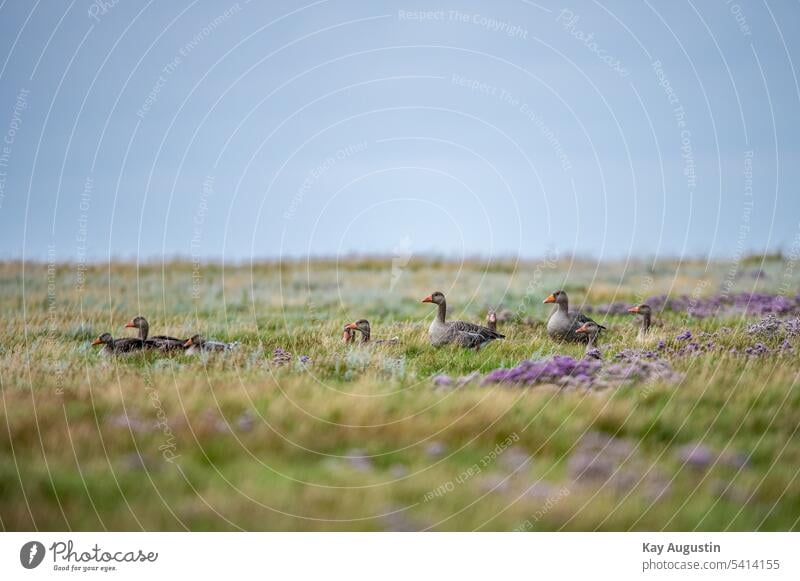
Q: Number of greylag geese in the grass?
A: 10